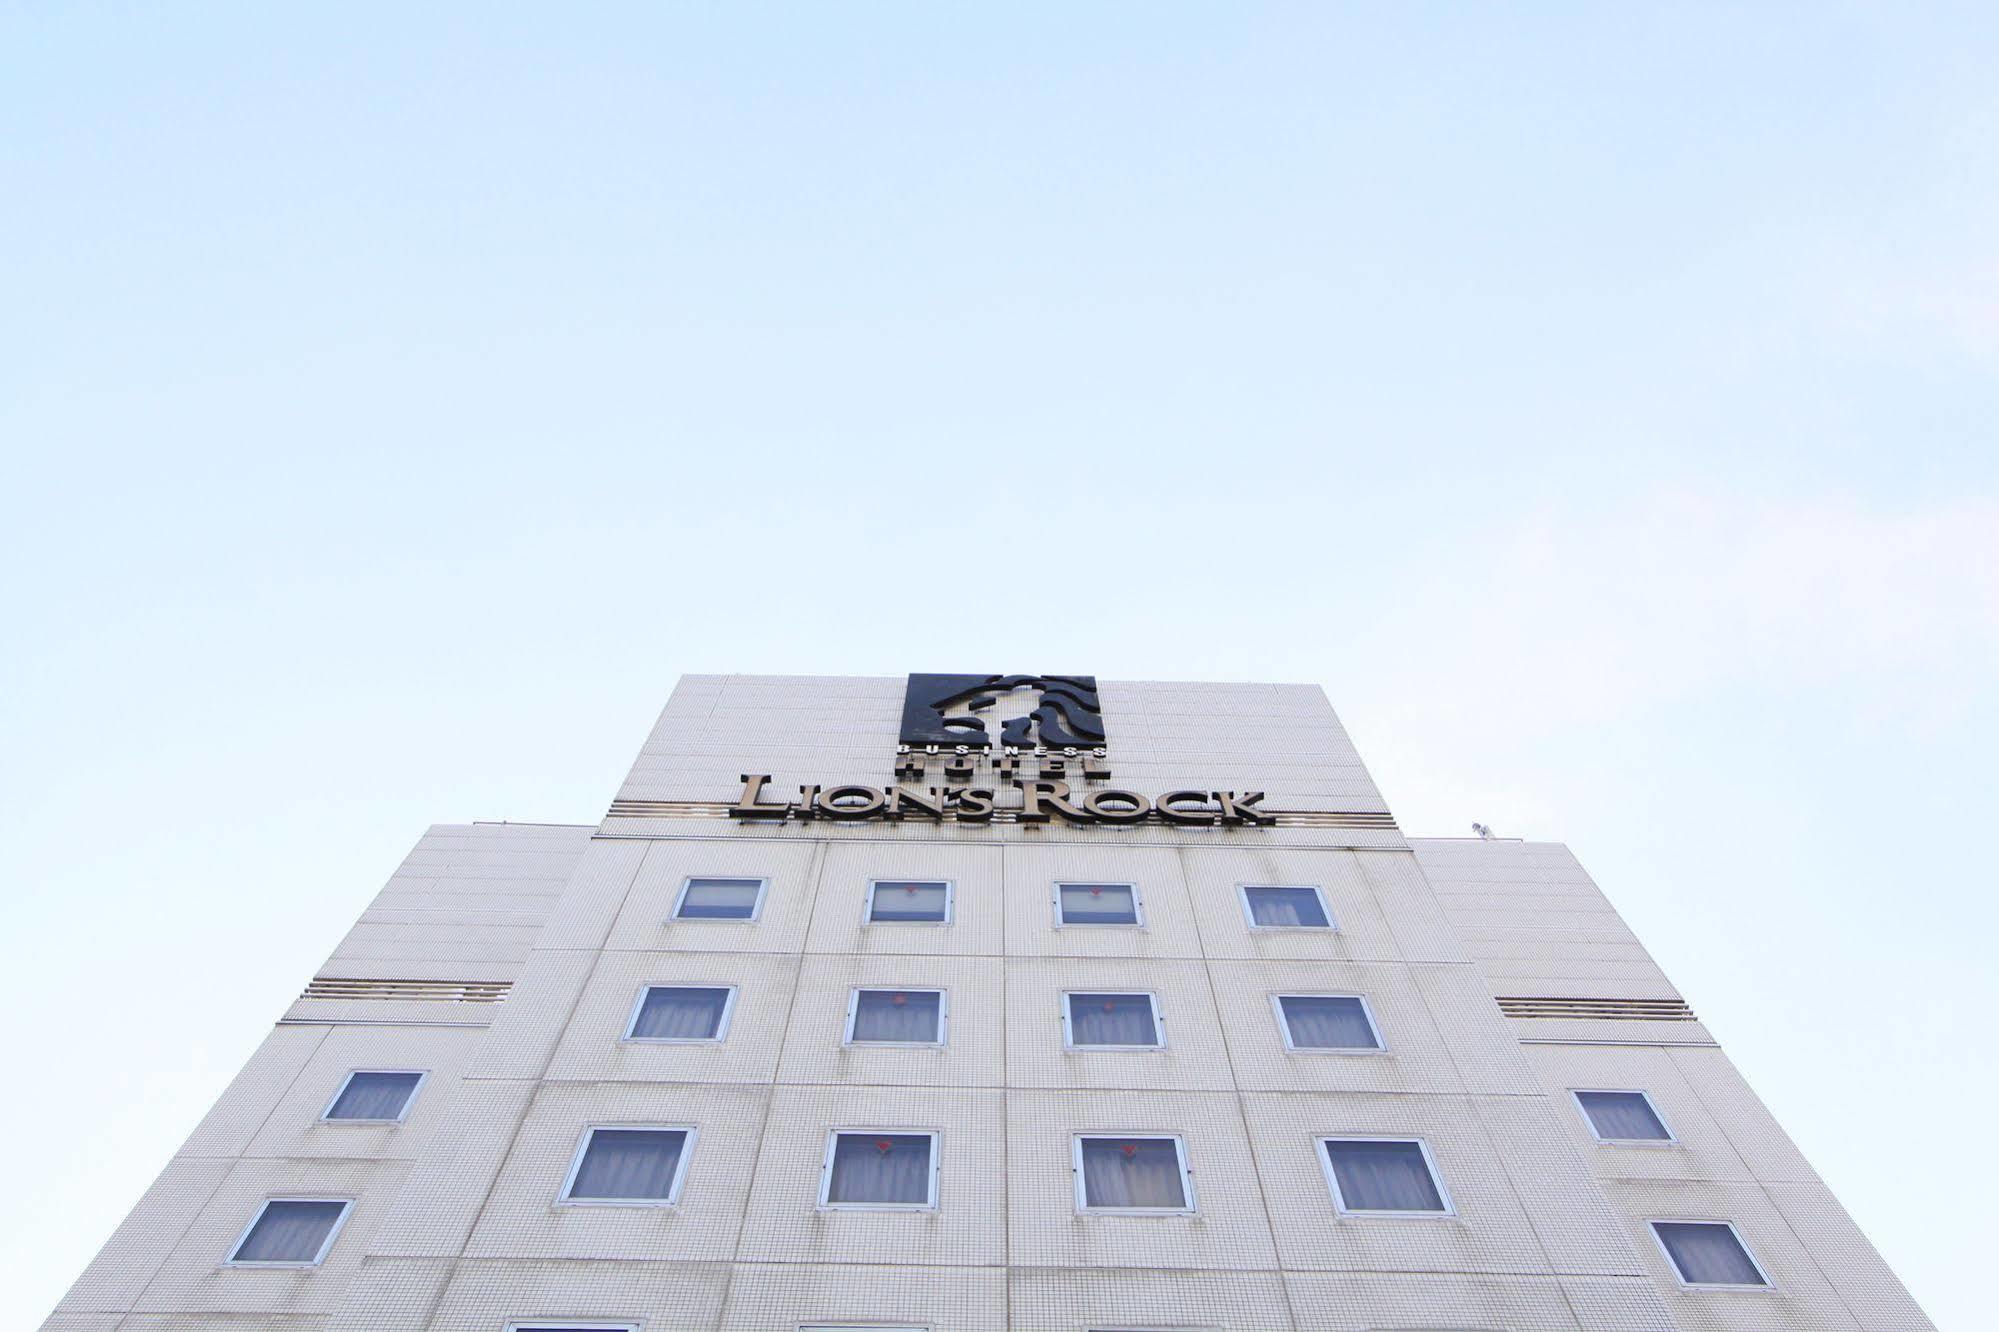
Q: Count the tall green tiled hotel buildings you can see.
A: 0